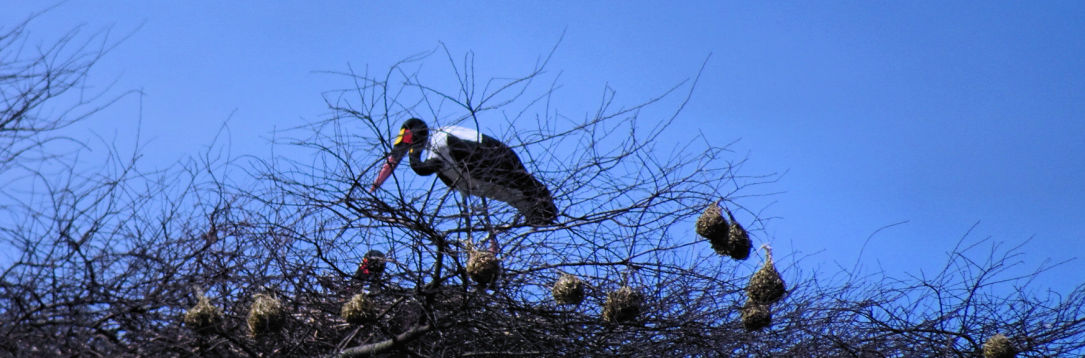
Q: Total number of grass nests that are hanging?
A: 11